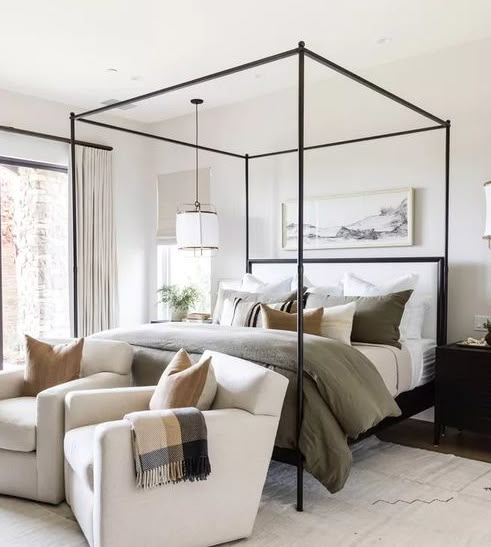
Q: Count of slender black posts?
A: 4